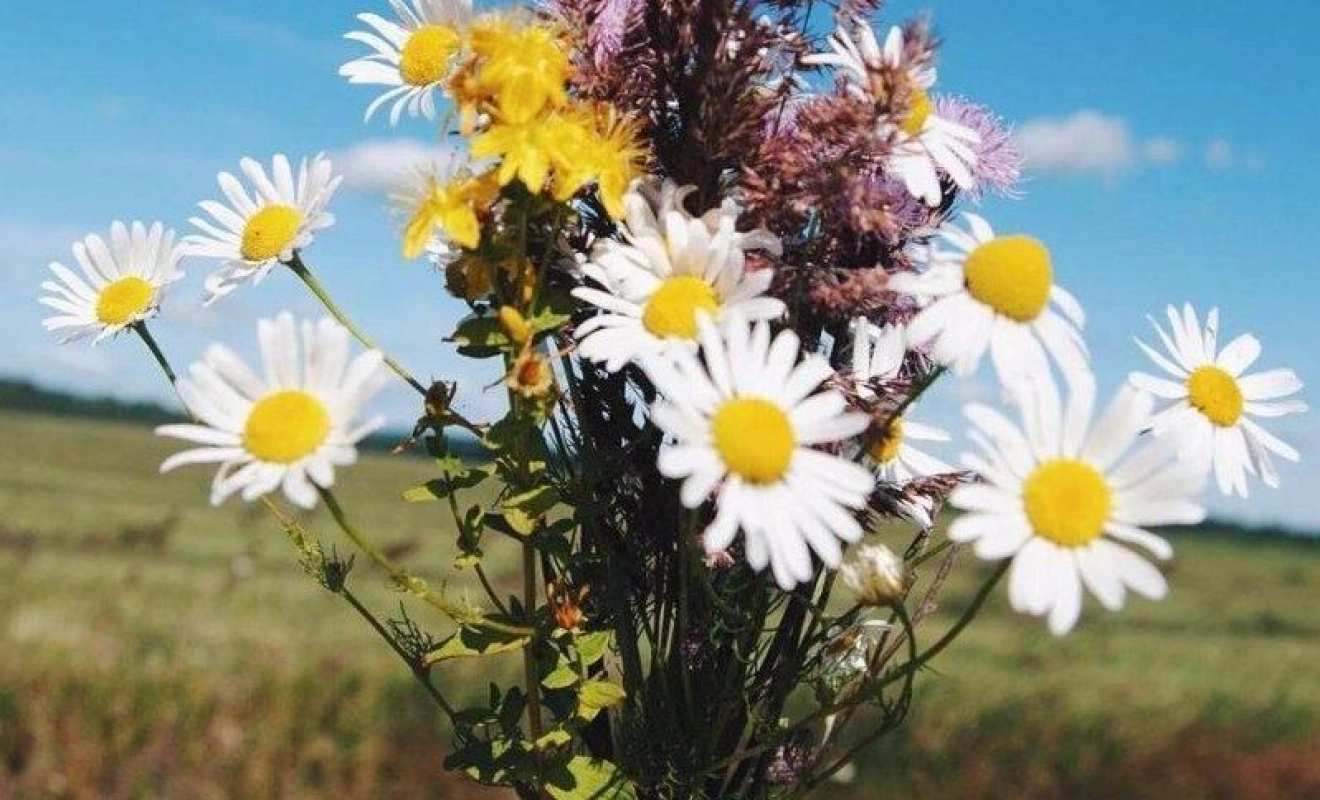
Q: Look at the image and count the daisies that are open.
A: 11